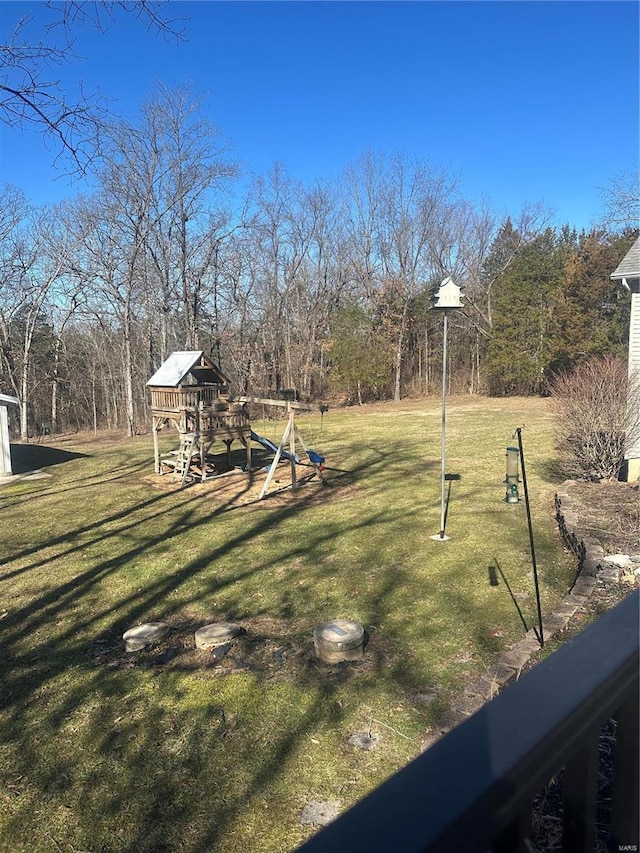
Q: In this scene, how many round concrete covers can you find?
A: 3